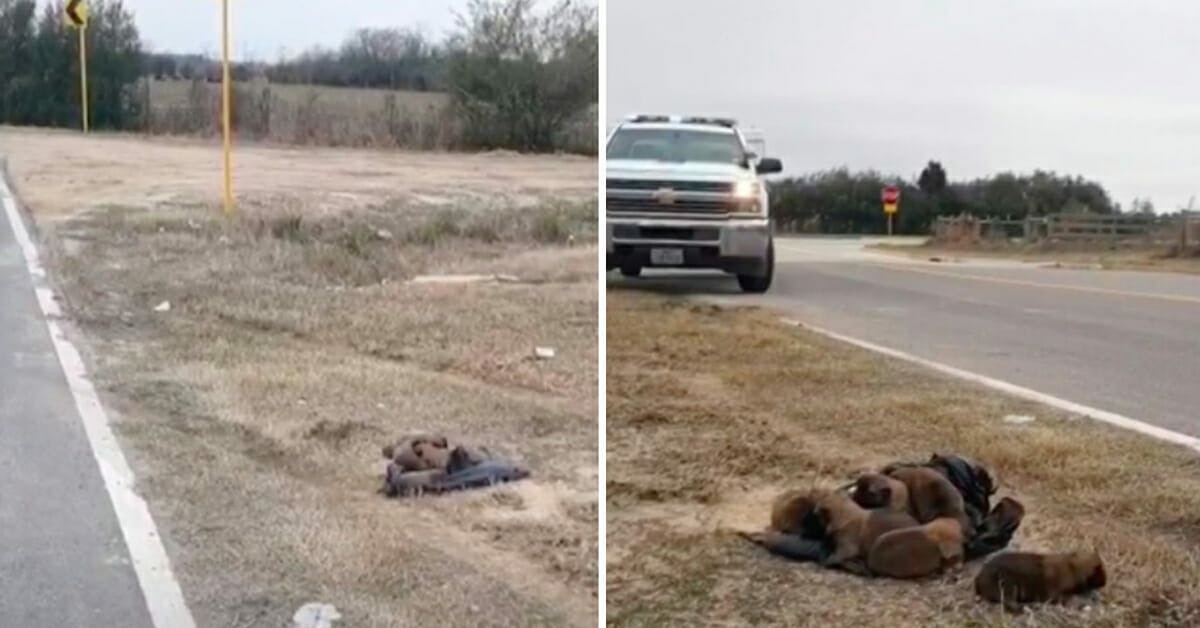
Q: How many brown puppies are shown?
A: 6